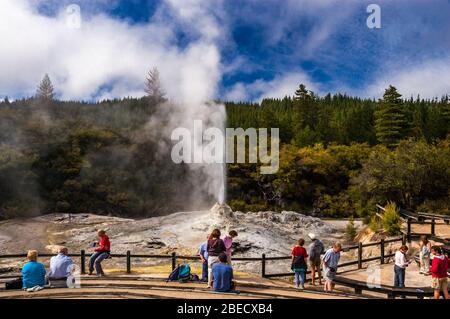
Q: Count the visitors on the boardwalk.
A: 13